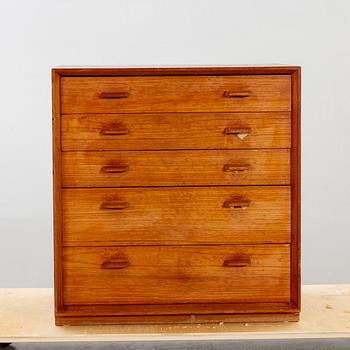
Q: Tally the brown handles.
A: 10